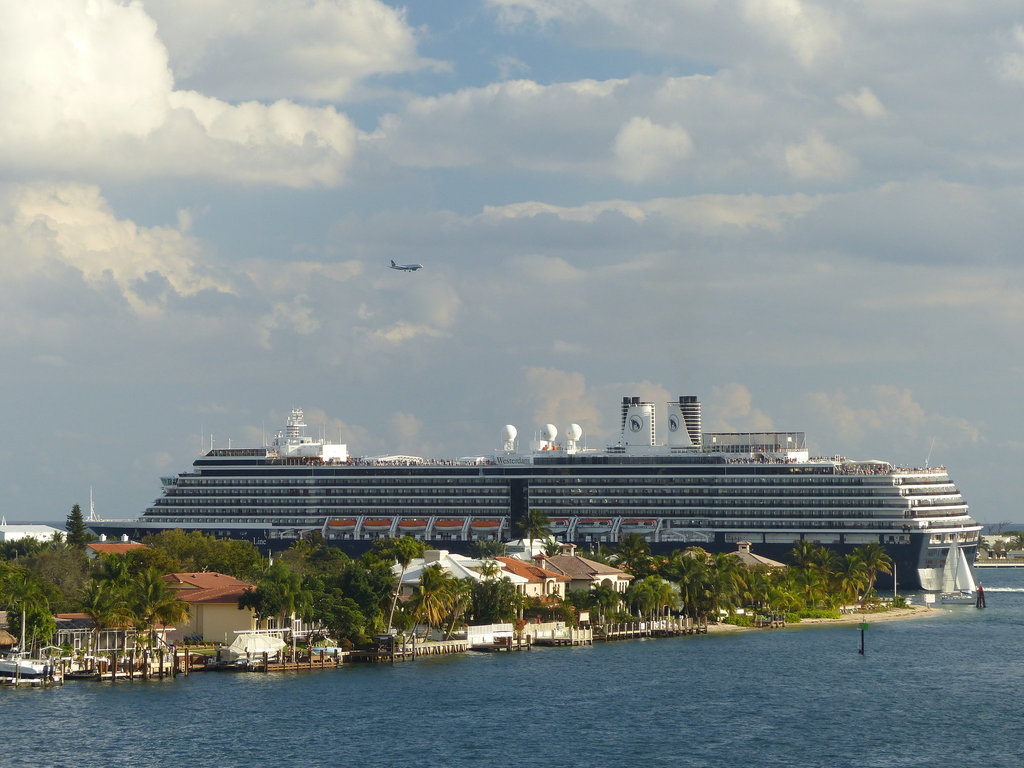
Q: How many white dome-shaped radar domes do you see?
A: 3